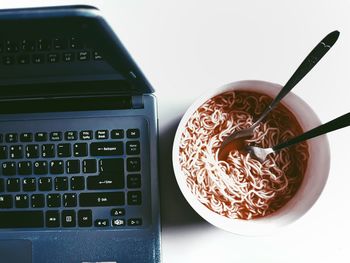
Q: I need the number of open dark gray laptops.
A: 1